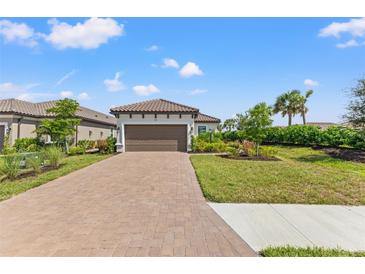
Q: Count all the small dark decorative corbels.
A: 7